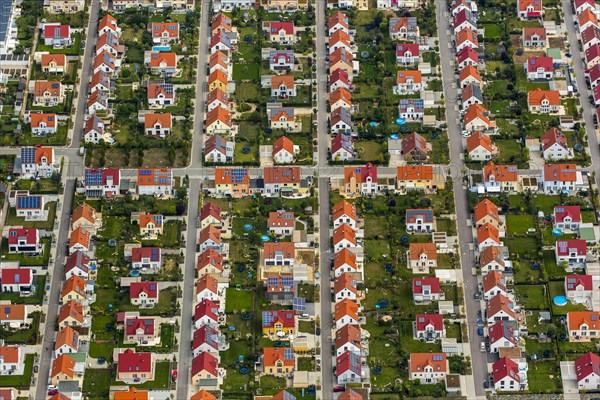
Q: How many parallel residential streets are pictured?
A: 5